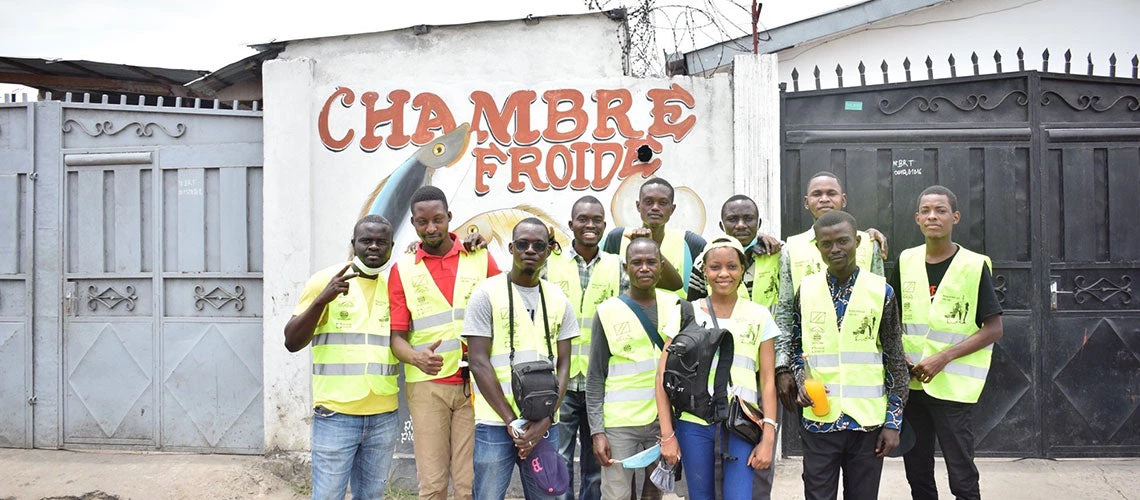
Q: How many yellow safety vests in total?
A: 11